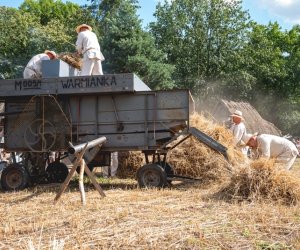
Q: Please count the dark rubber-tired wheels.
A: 4